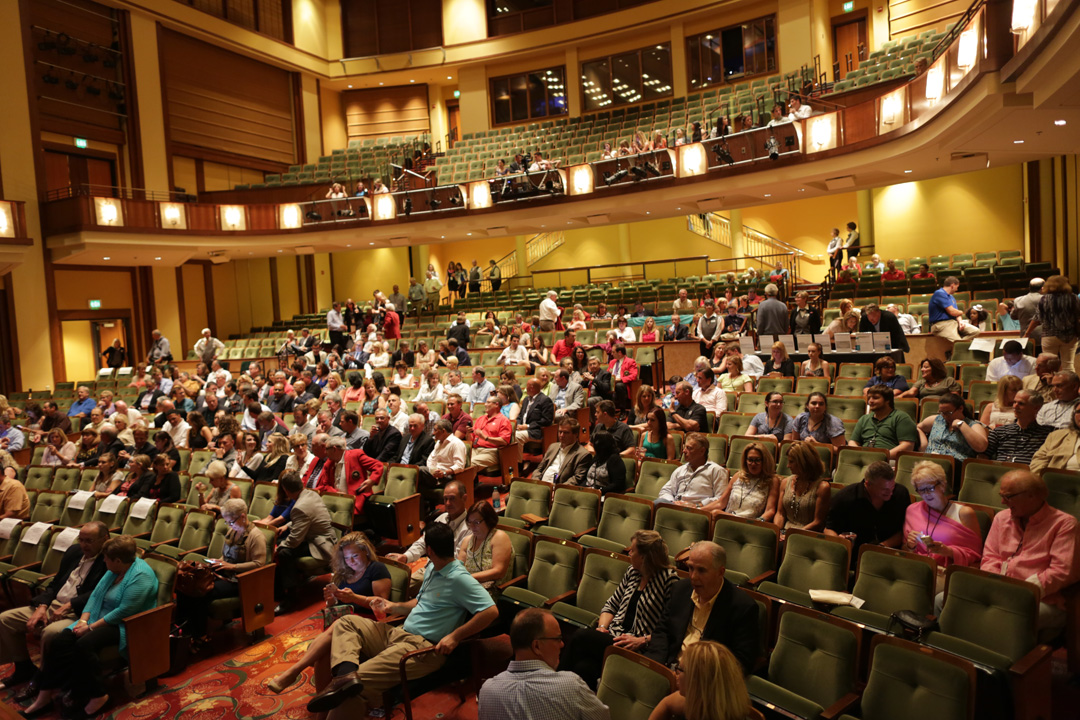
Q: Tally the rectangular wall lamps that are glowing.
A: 14